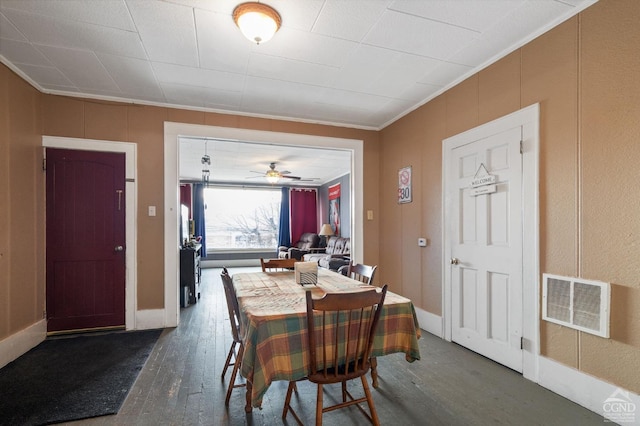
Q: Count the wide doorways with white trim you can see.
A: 1